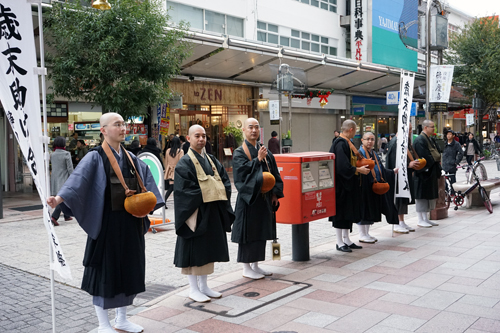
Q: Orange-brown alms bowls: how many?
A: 5